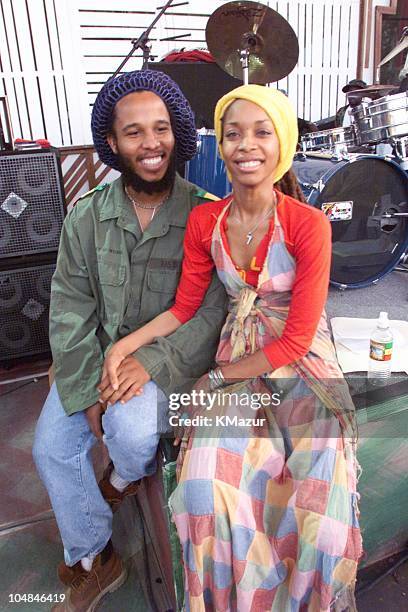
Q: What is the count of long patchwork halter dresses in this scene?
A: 1